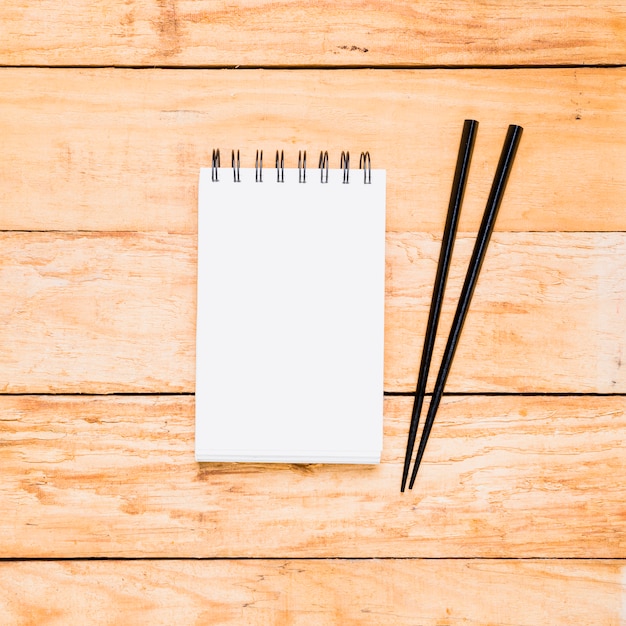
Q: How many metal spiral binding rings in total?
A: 8